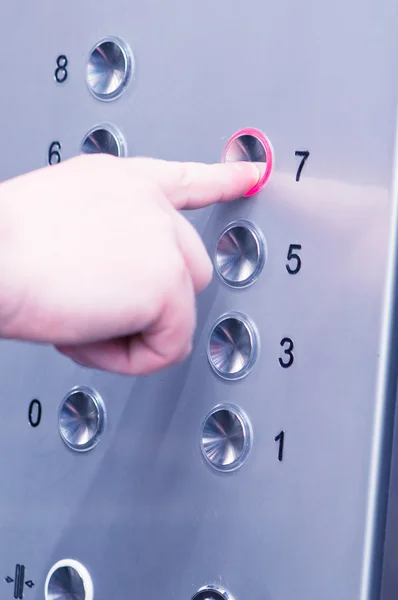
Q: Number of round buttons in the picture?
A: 9